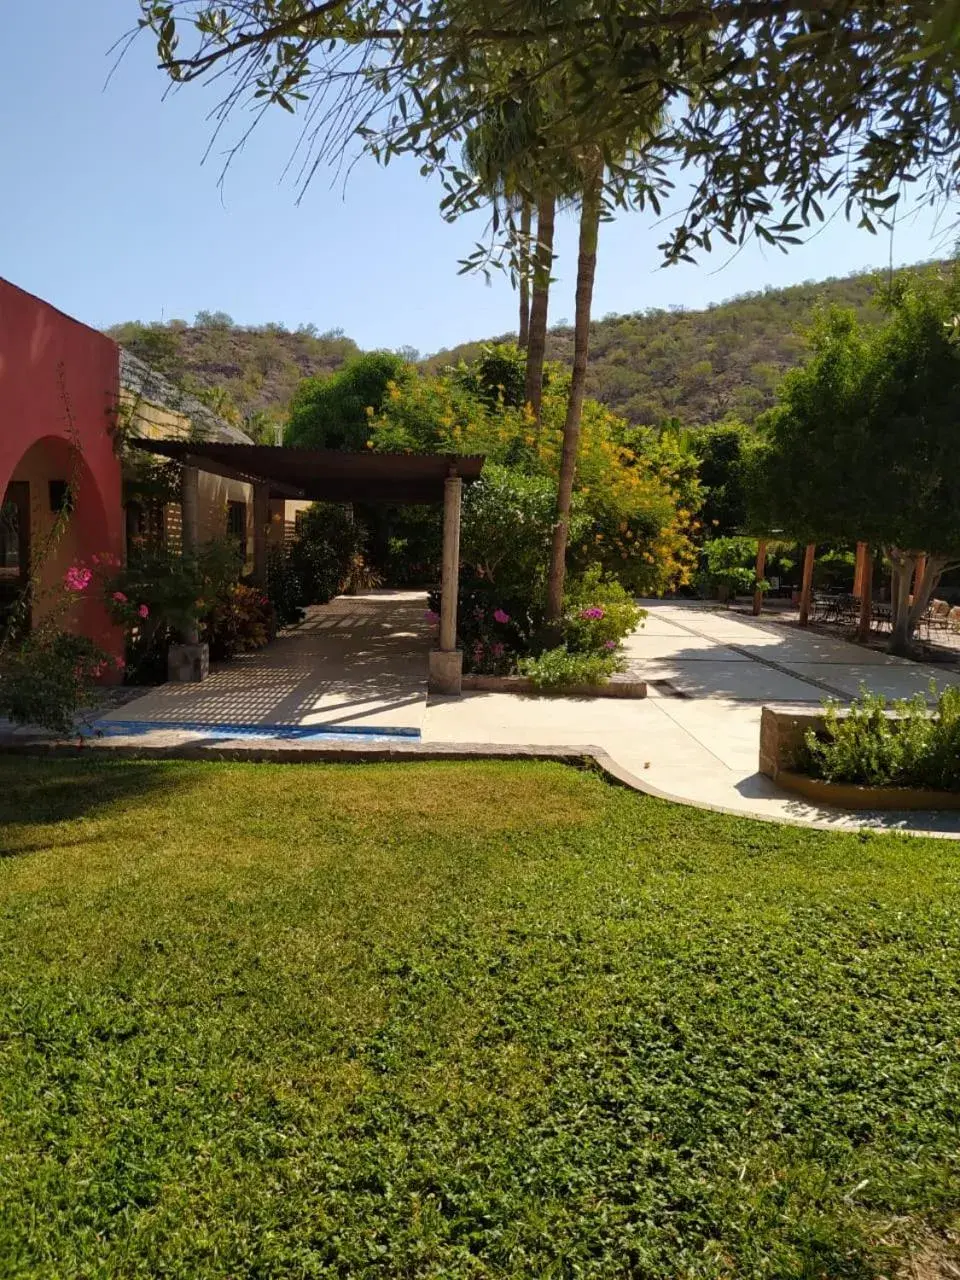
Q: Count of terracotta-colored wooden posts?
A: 5